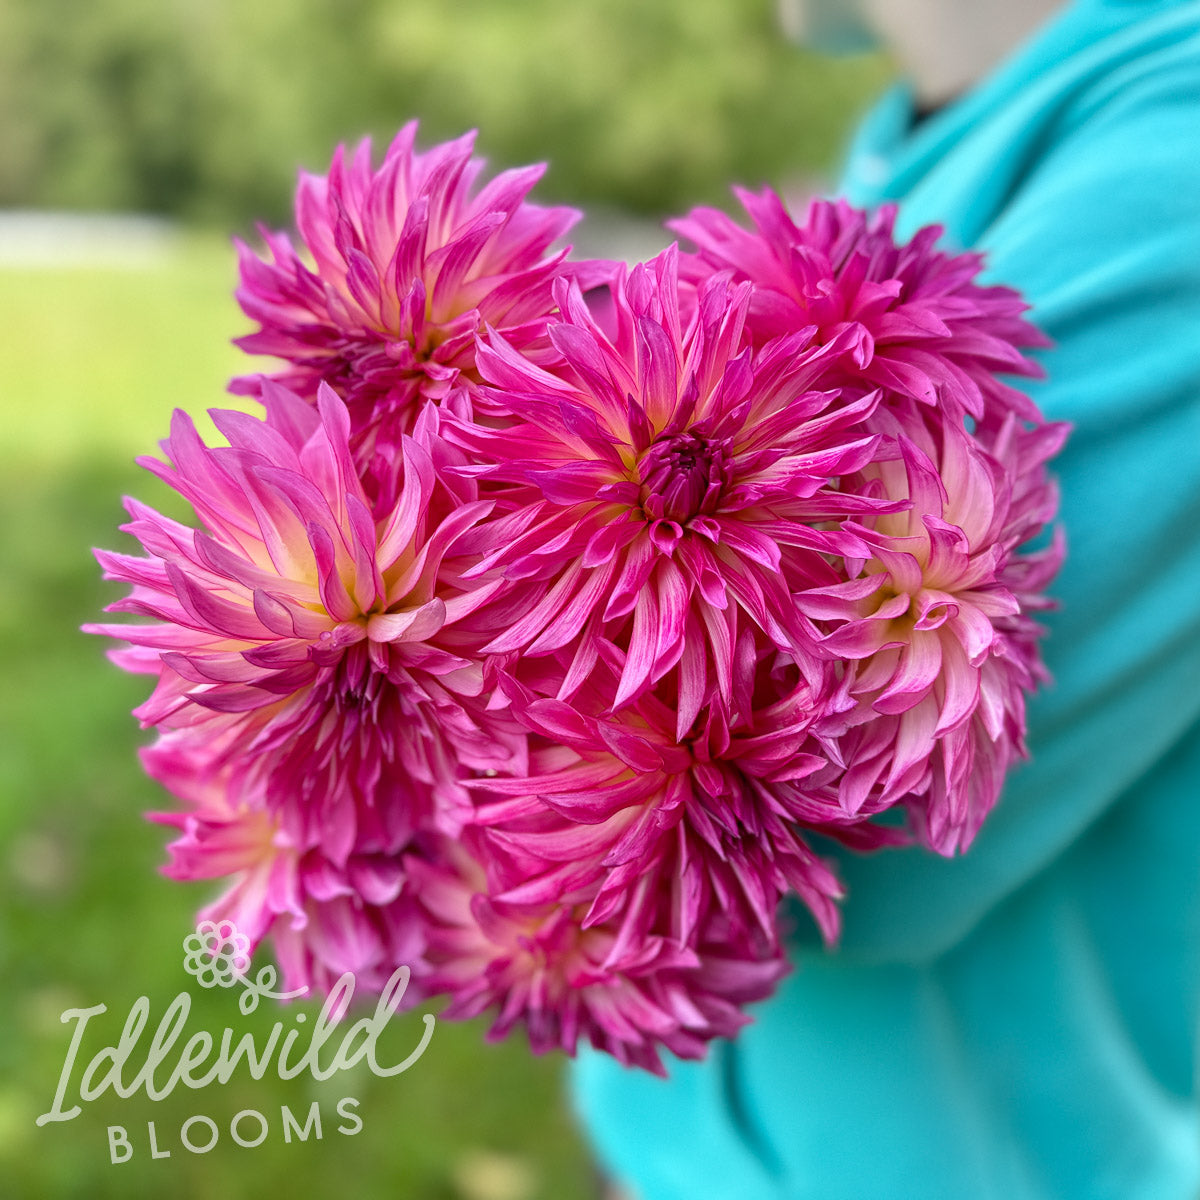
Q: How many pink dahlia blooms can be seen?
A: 8